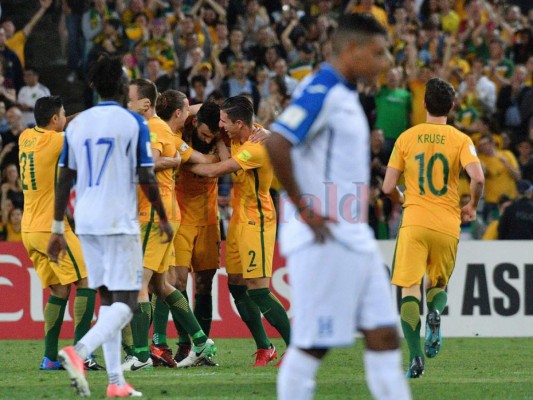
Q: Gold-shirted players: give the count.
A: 6